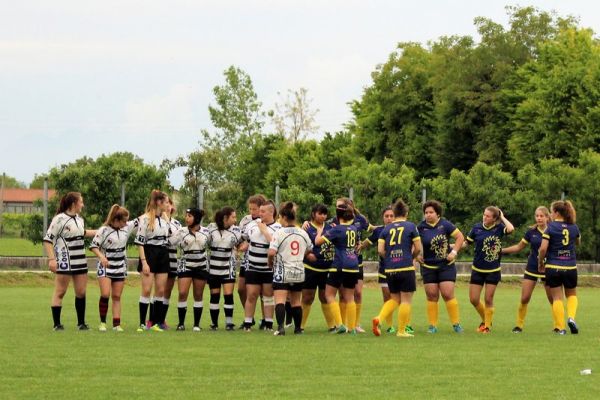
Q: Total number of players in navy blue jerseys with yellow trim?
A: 9